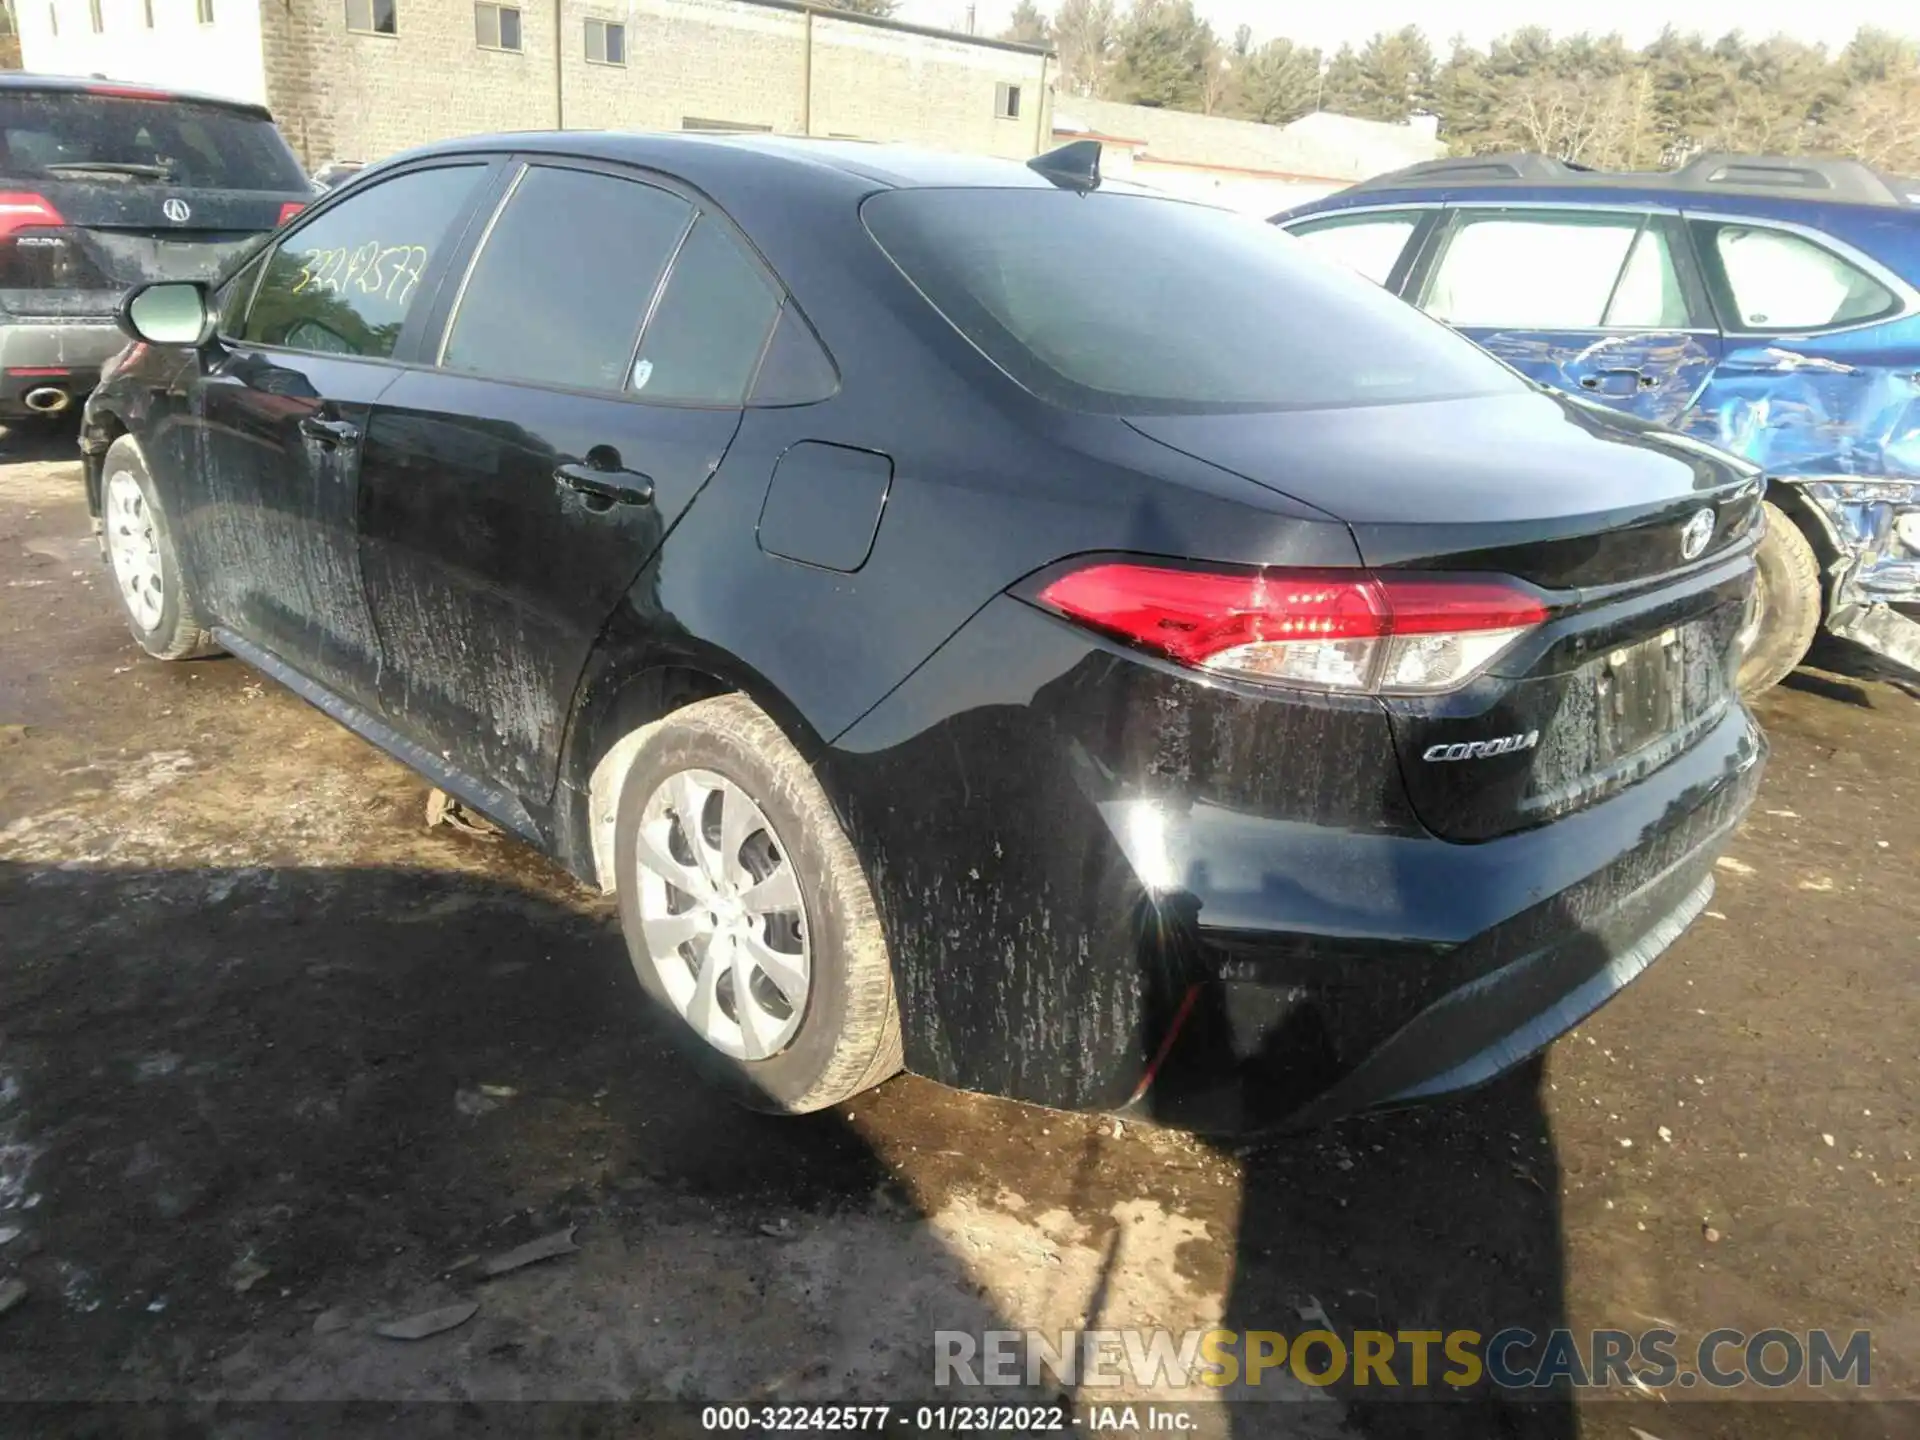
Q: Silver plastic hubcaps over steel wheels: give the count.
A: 2